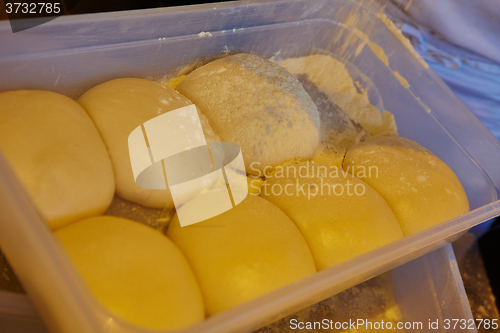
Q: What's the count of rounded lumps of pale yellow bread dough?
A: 7